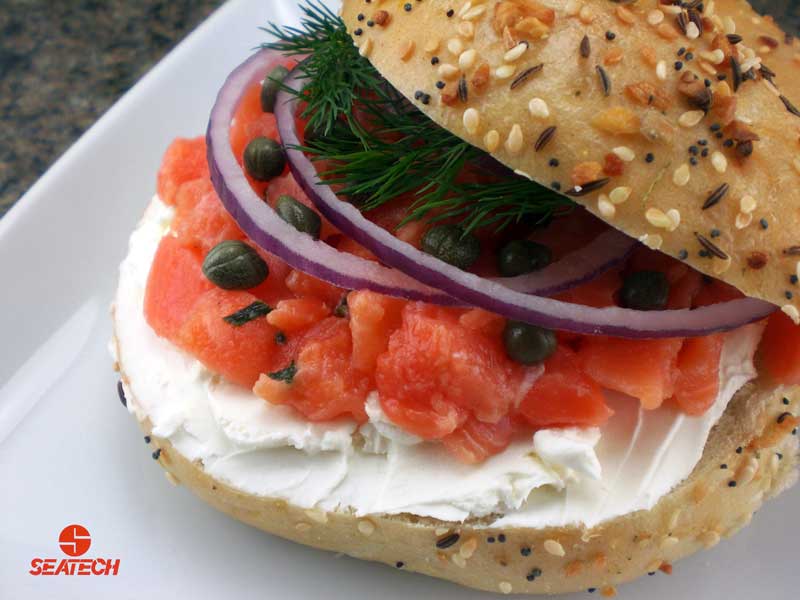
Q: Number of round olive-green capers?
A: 8